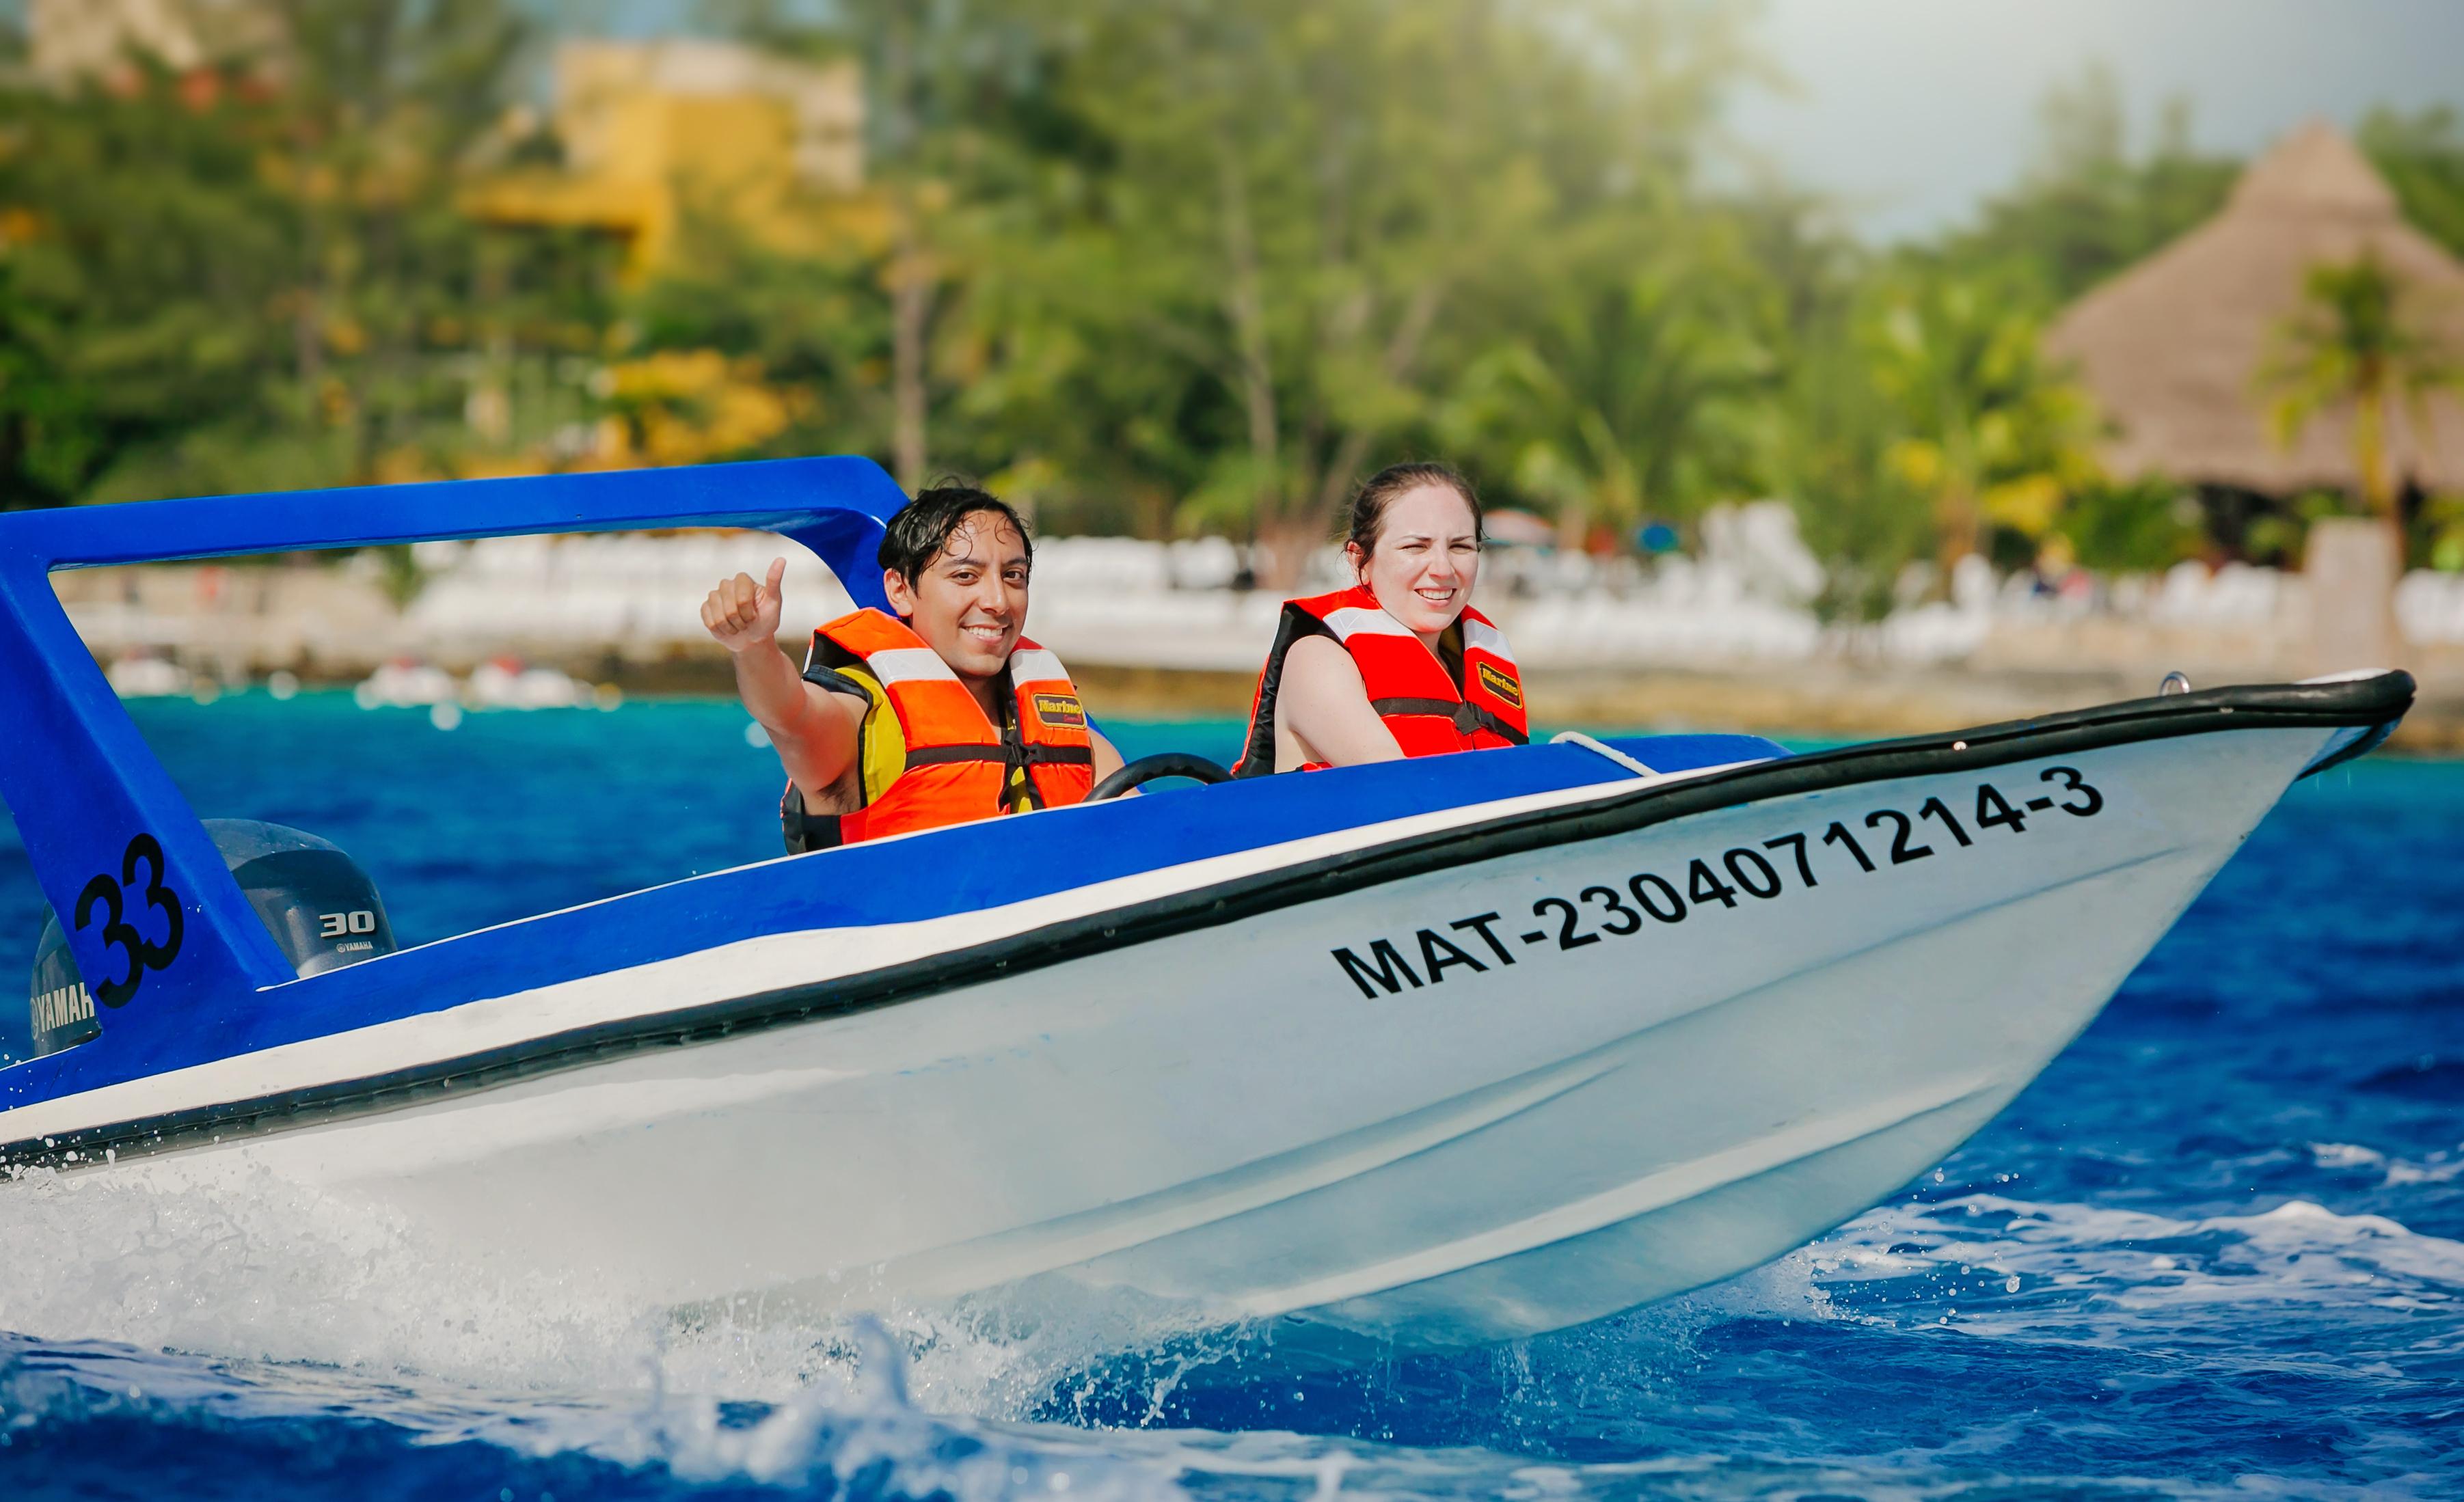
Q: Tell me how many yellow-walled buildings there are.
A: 1